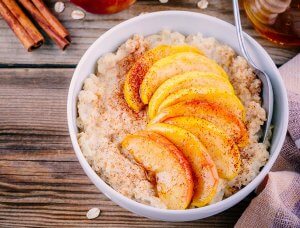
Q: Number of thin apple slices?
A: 8